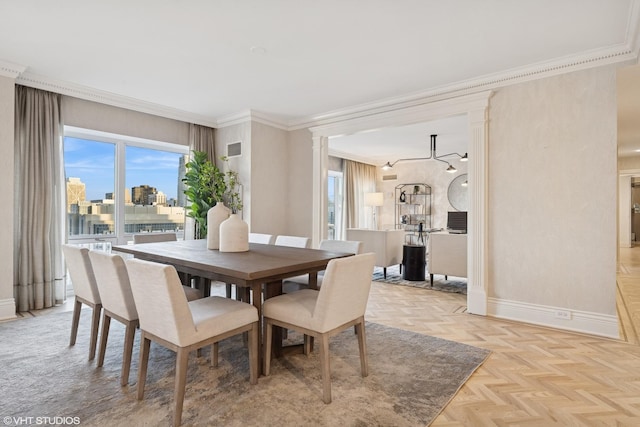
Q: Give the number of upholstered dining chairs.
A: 8